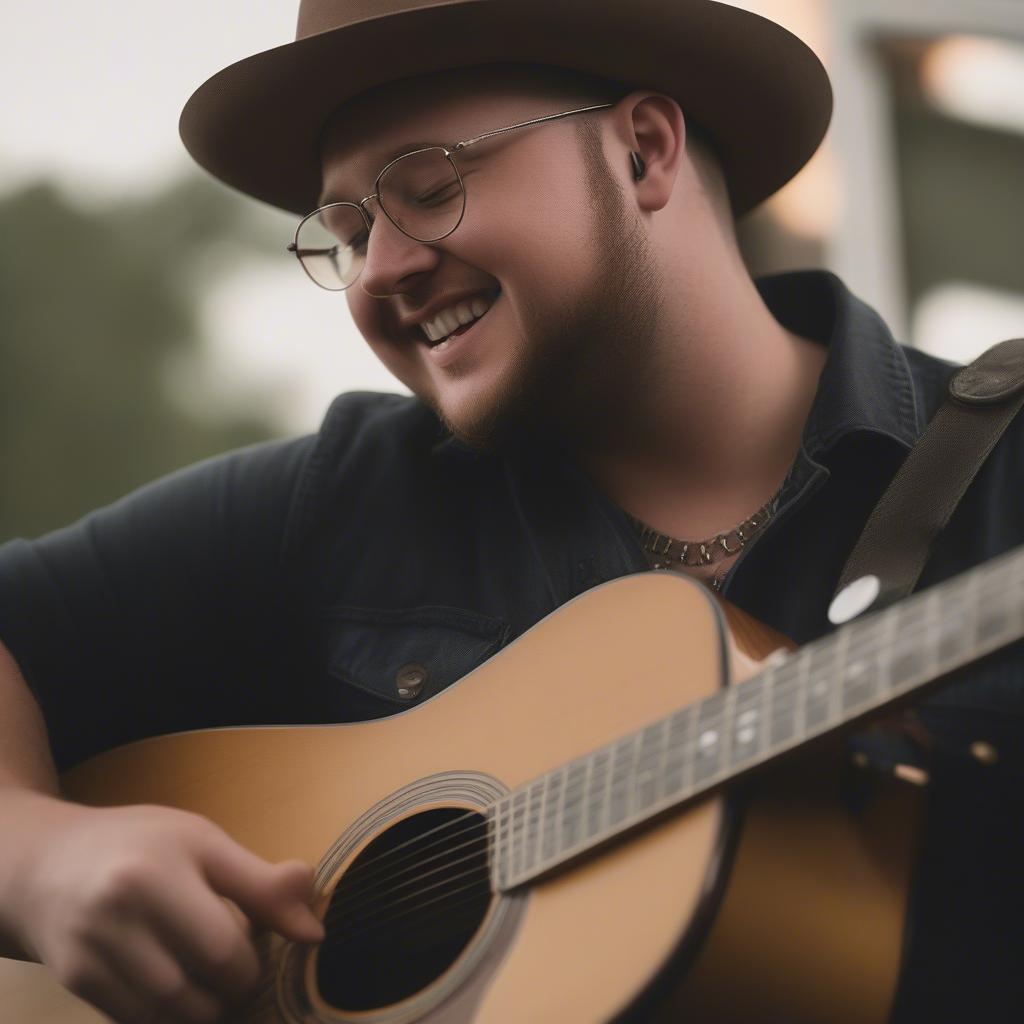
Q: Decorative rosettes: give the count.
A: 1